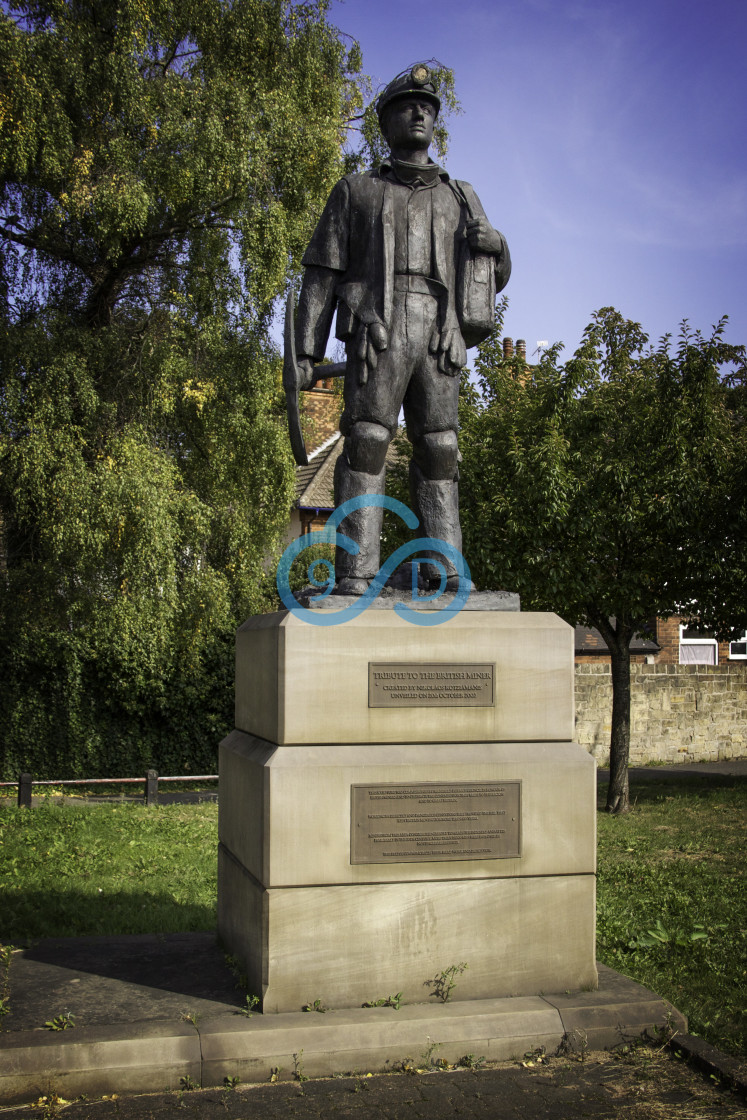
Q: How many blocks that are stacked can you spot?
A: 3